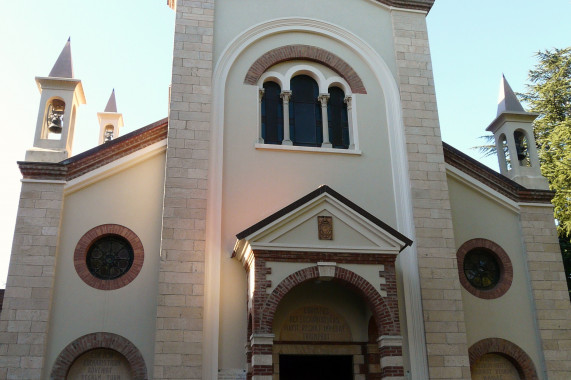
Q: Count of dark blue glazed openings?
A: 3